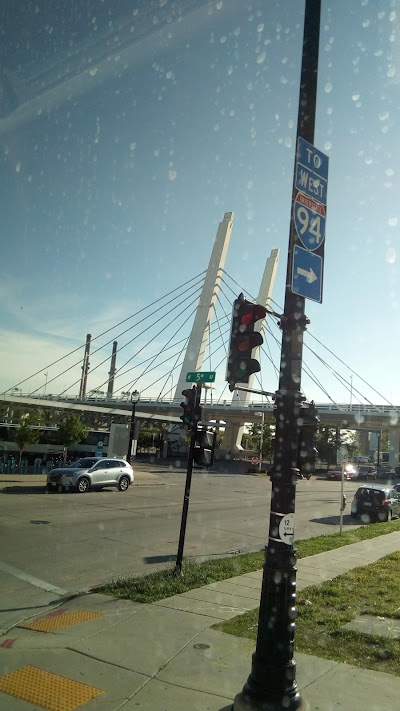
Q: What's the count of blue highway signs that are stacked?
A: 4